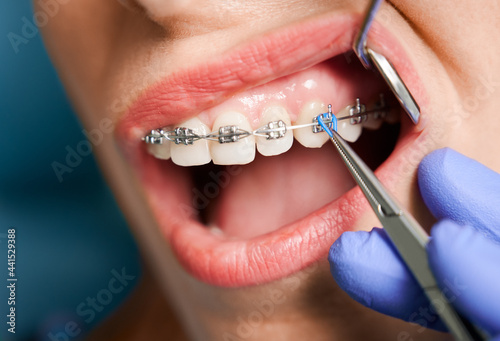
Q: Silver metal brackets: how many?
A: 7